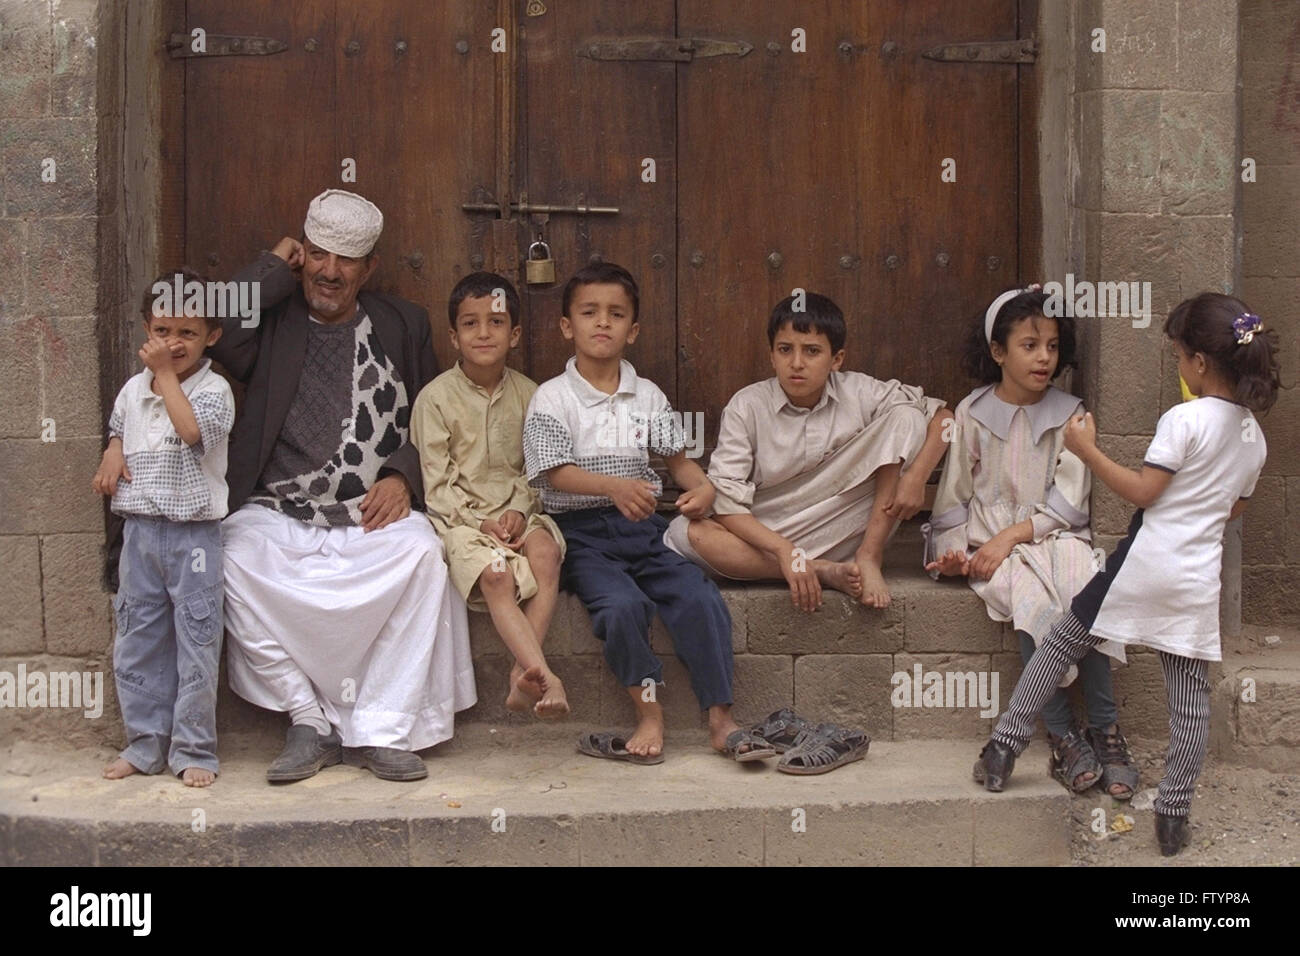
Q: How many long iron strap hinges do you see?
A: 3